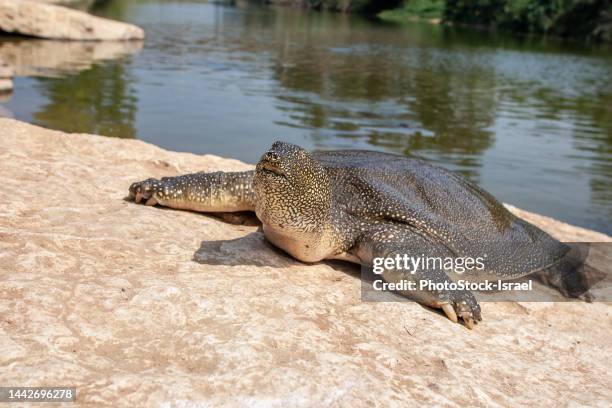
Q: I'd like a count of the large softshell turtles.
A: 1